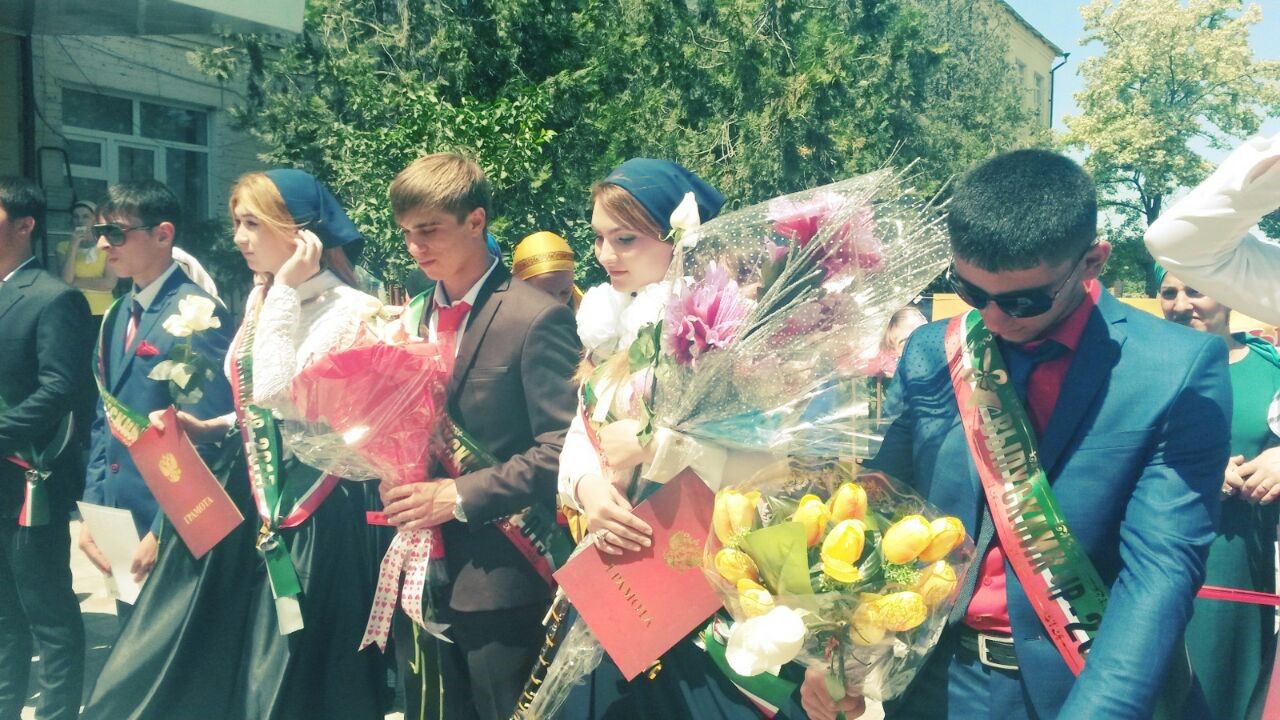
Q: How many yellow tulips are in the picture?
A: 11